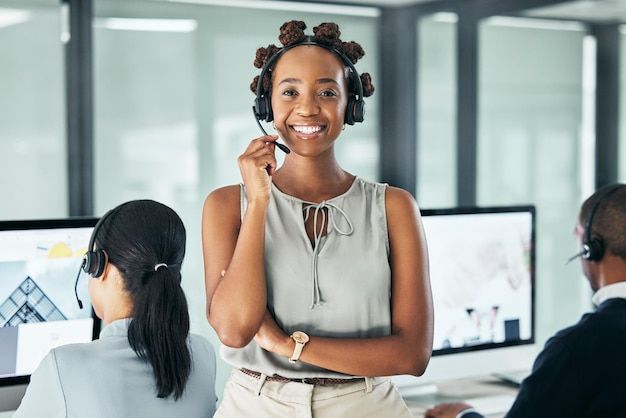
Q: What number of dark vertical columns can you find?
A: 4